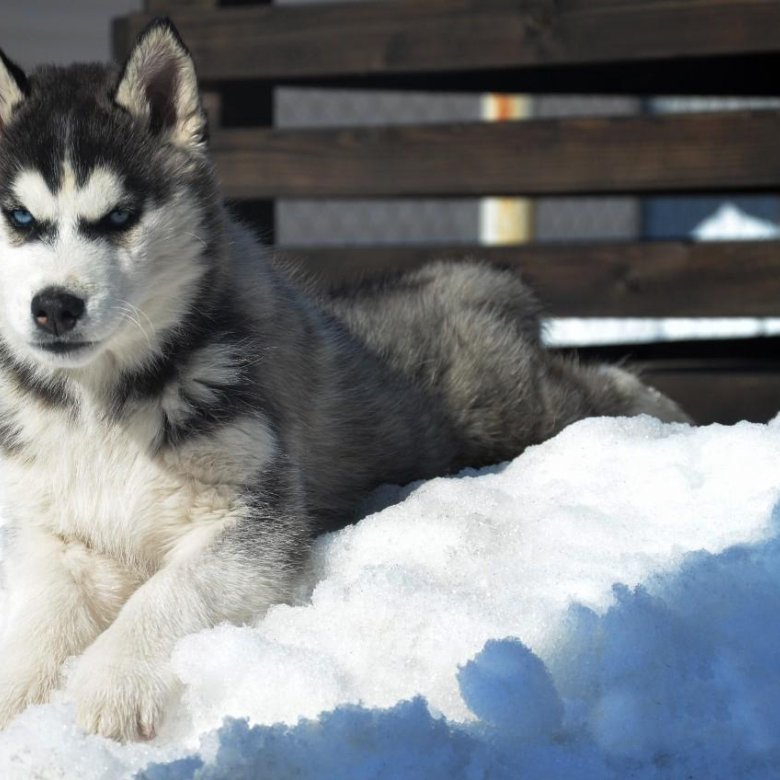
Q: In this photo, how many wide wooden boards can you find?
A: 4